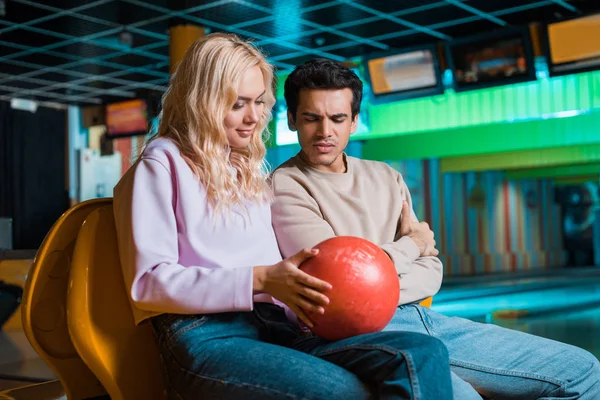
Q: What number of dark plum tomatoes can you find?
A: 0